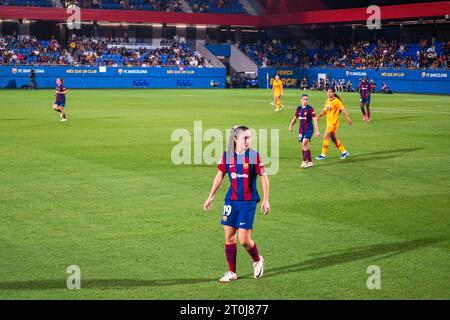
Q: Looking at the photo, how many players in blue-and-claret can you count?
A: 4